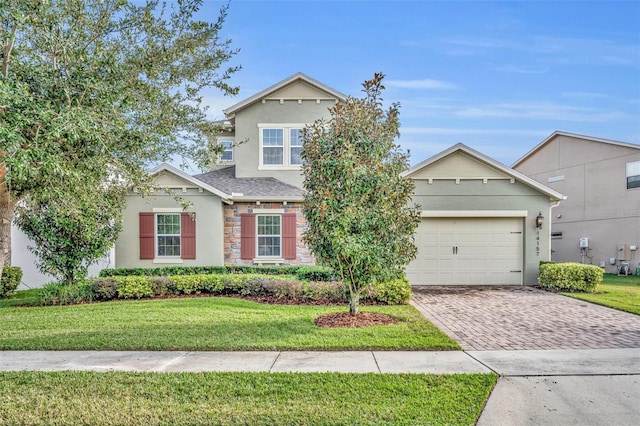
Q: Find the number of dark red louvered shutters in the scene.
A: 4